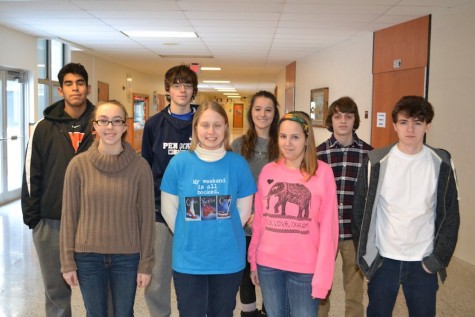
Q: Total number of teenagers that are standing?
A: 8